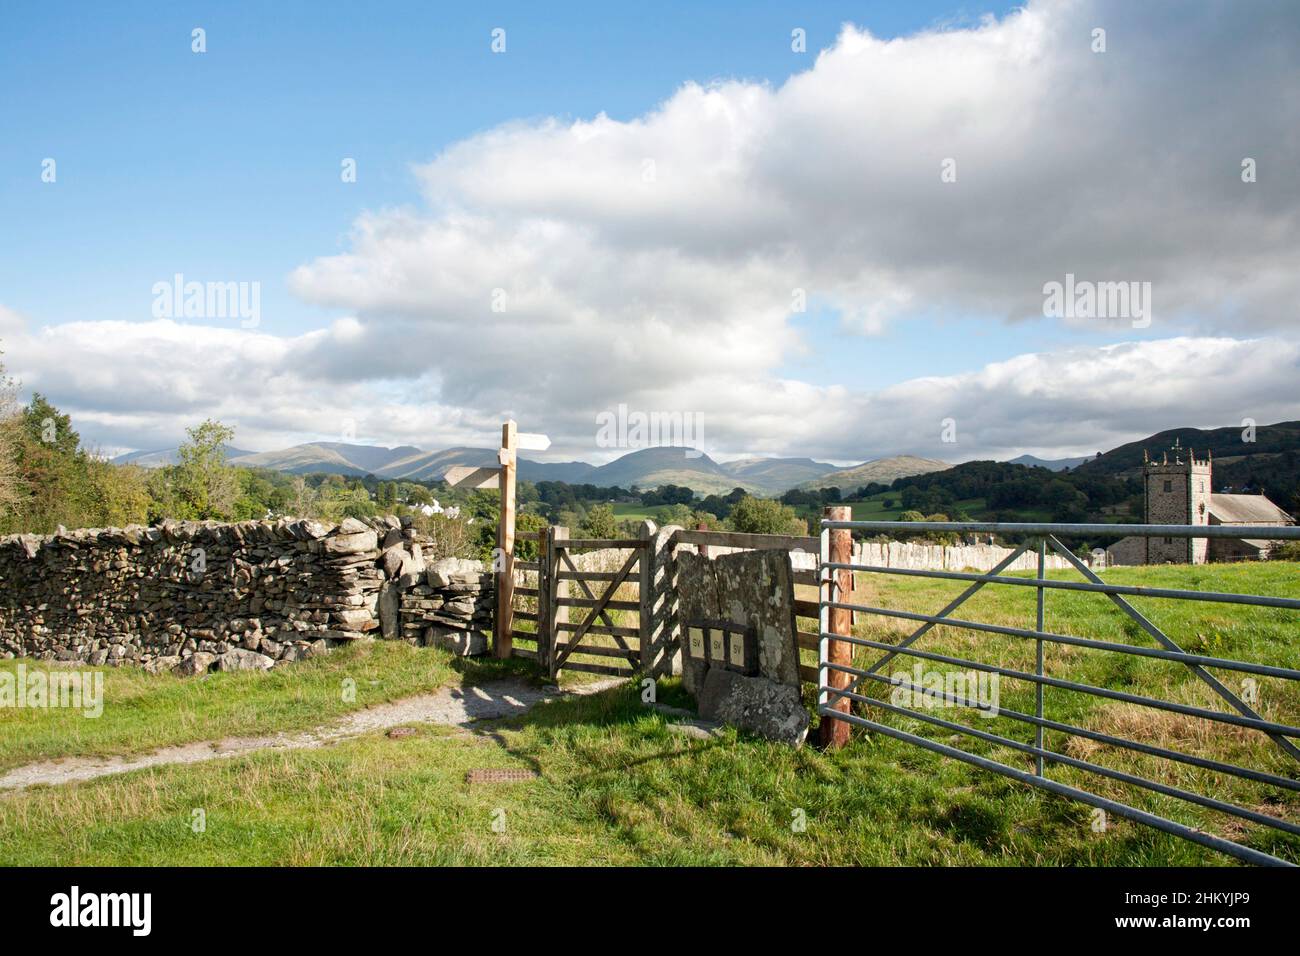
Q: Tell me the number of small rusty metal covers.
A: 2